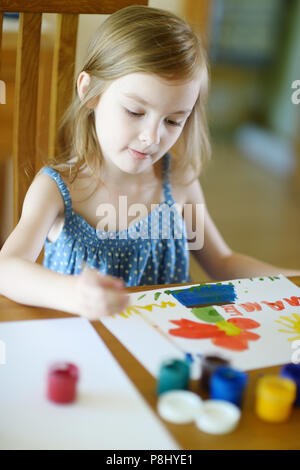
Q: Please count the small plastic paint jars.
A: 6